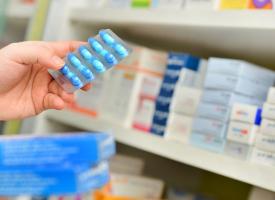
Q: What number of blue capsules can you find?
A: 10